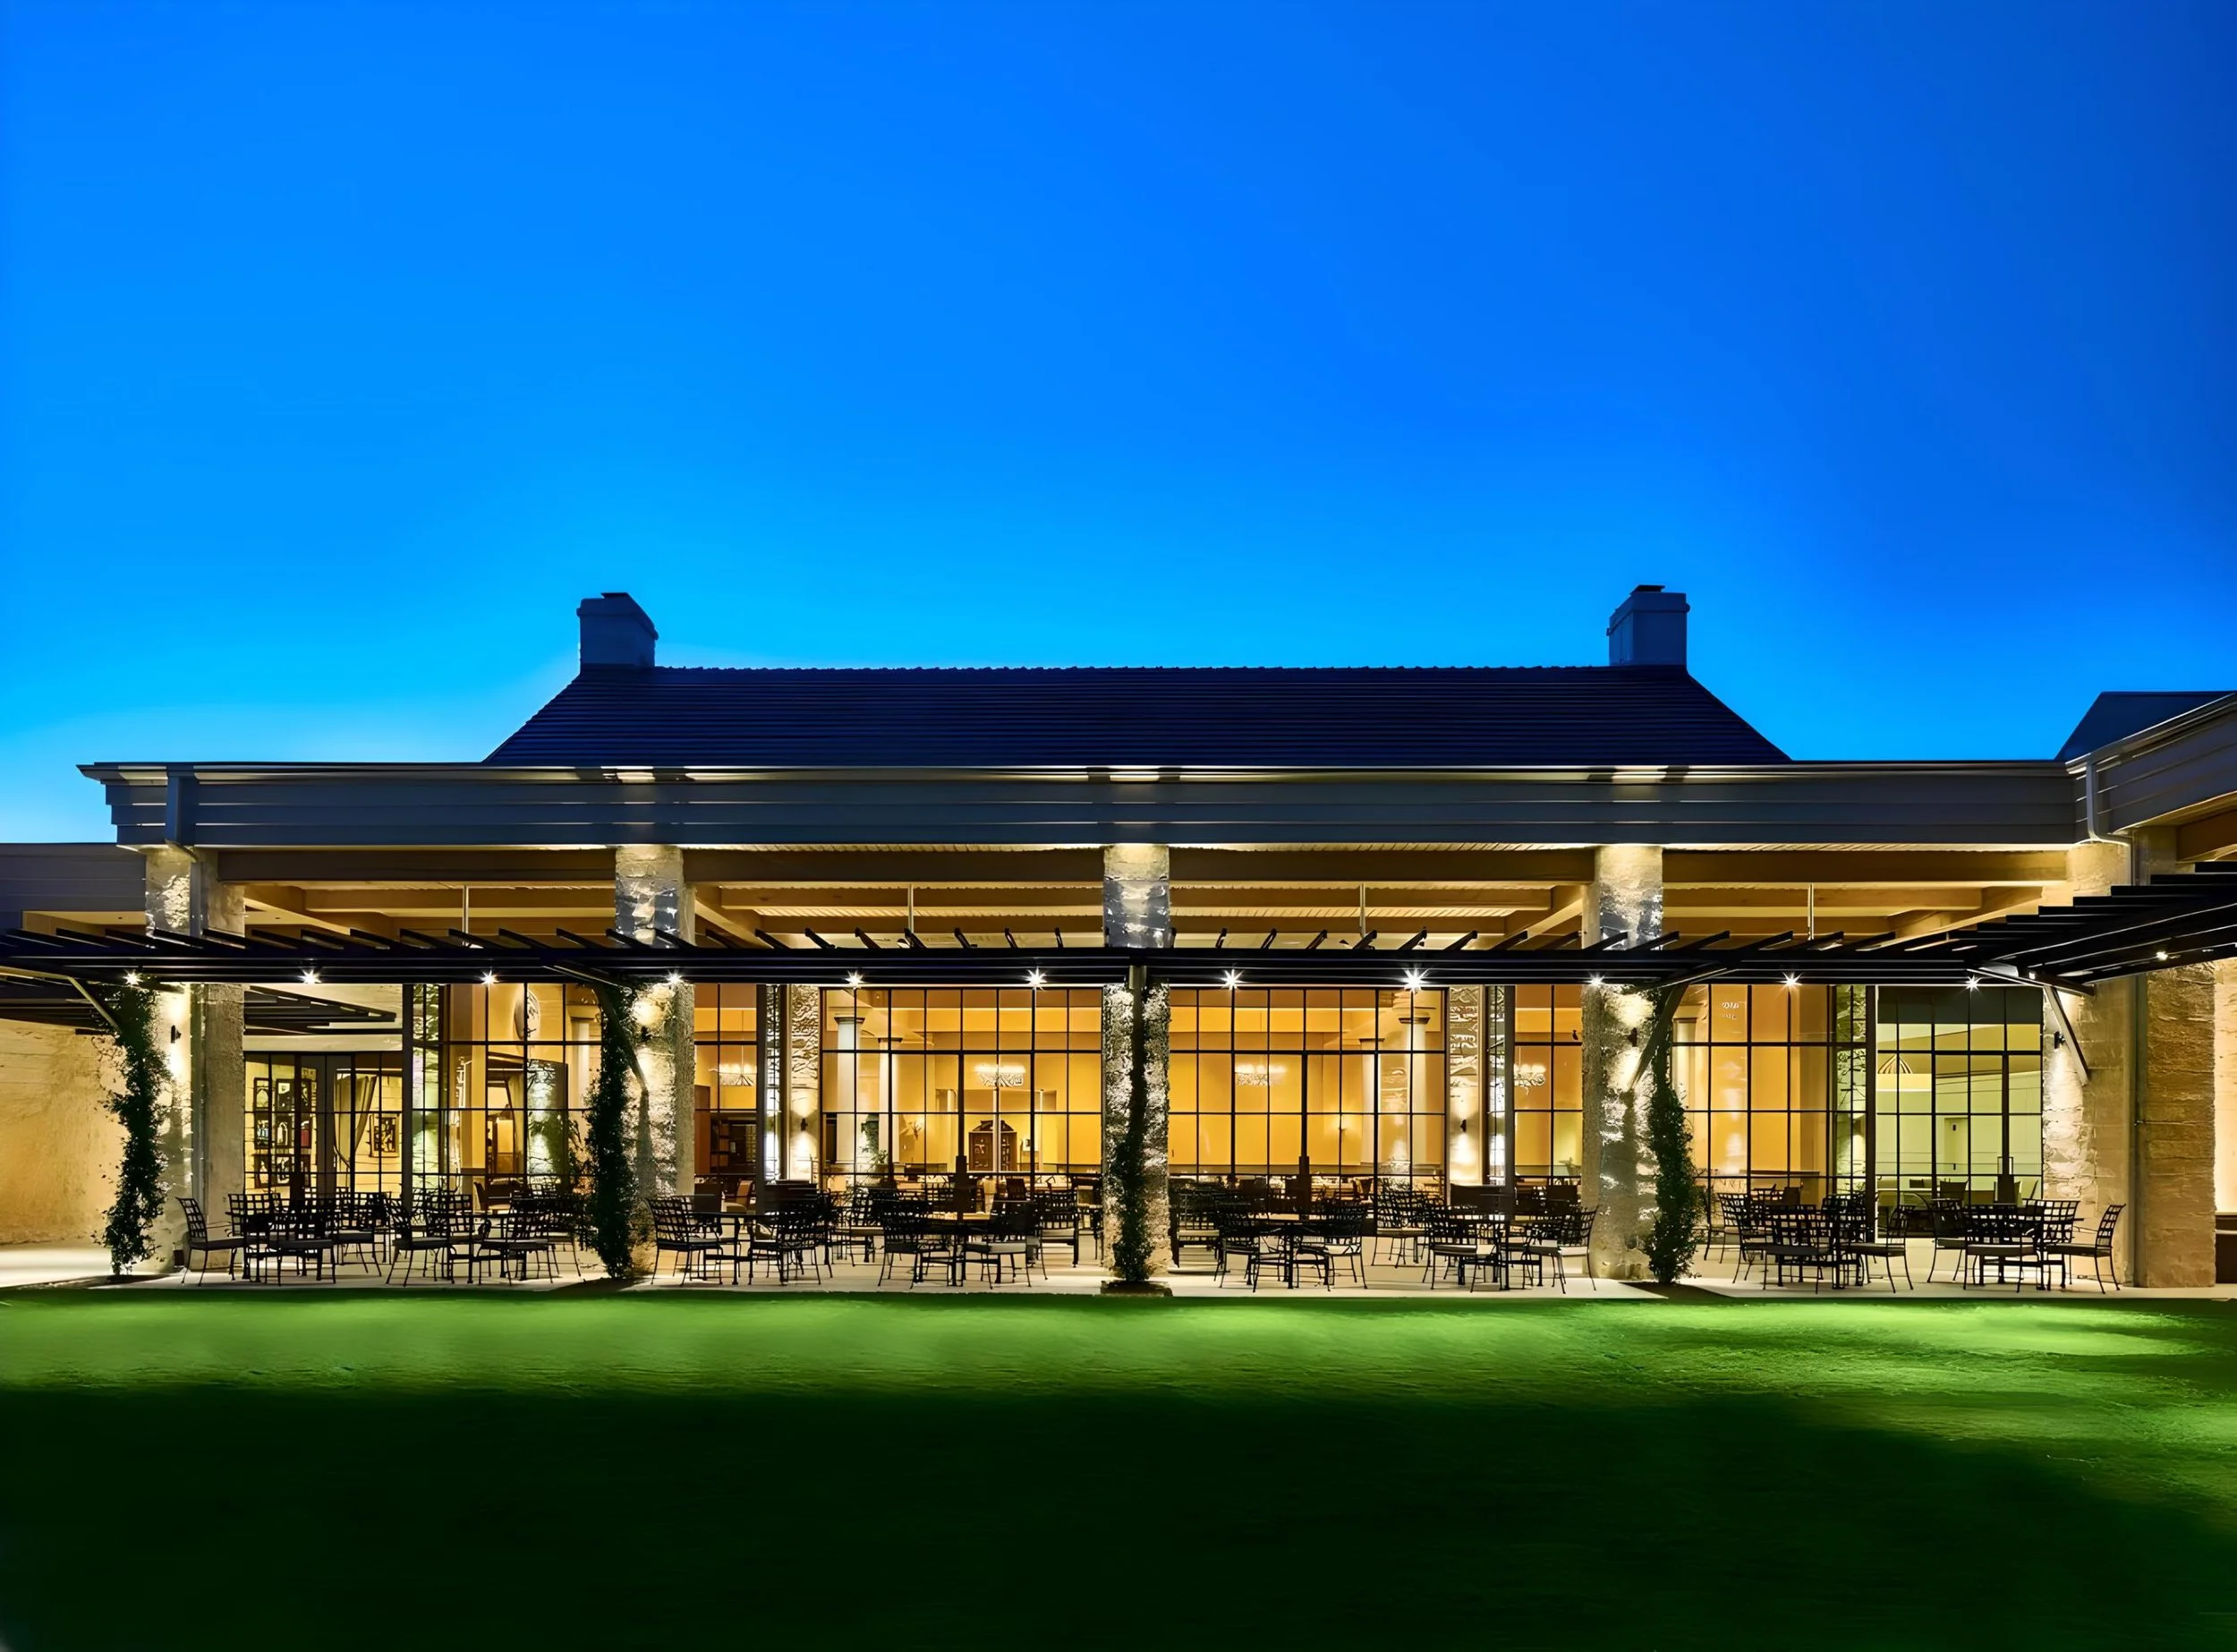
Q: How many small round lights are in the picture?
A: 12